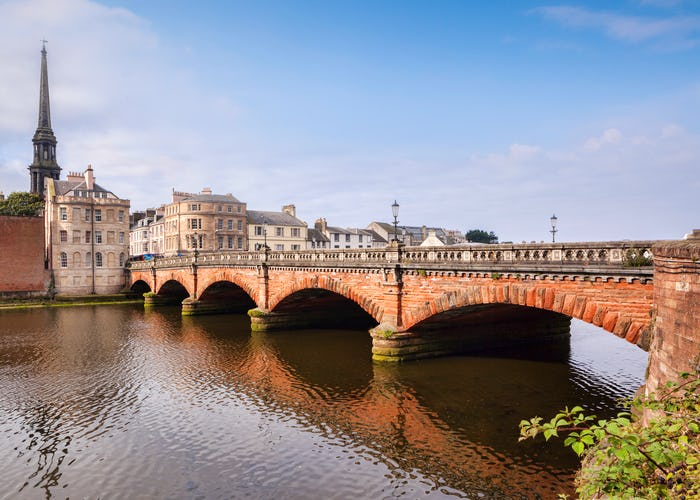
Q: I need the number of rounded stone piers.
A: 4